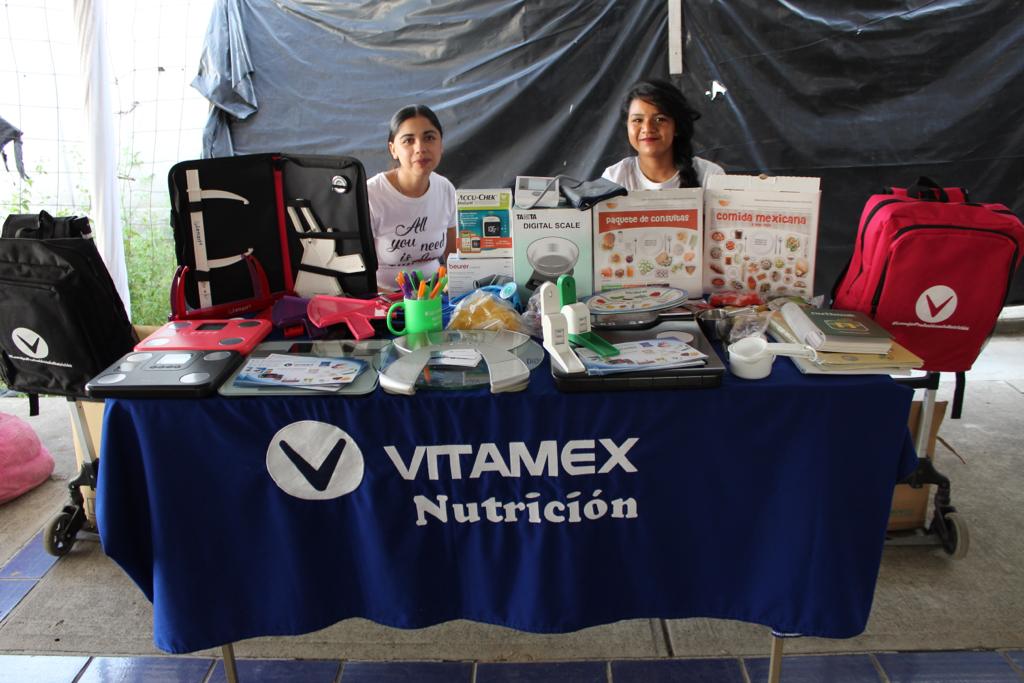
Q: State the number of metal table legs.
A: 2